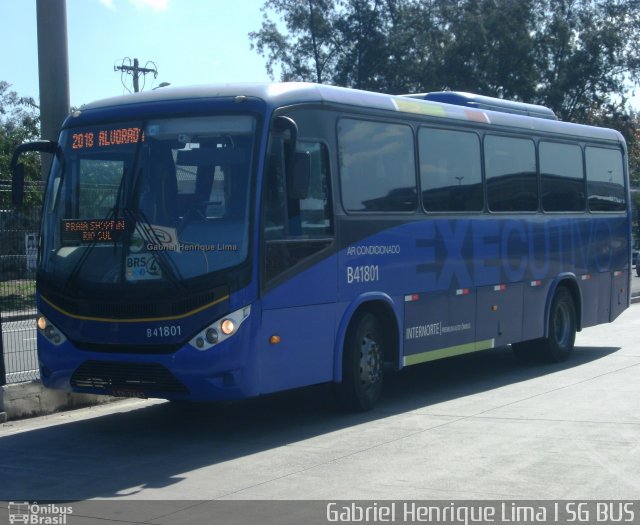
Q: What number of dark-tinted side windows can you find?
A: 5